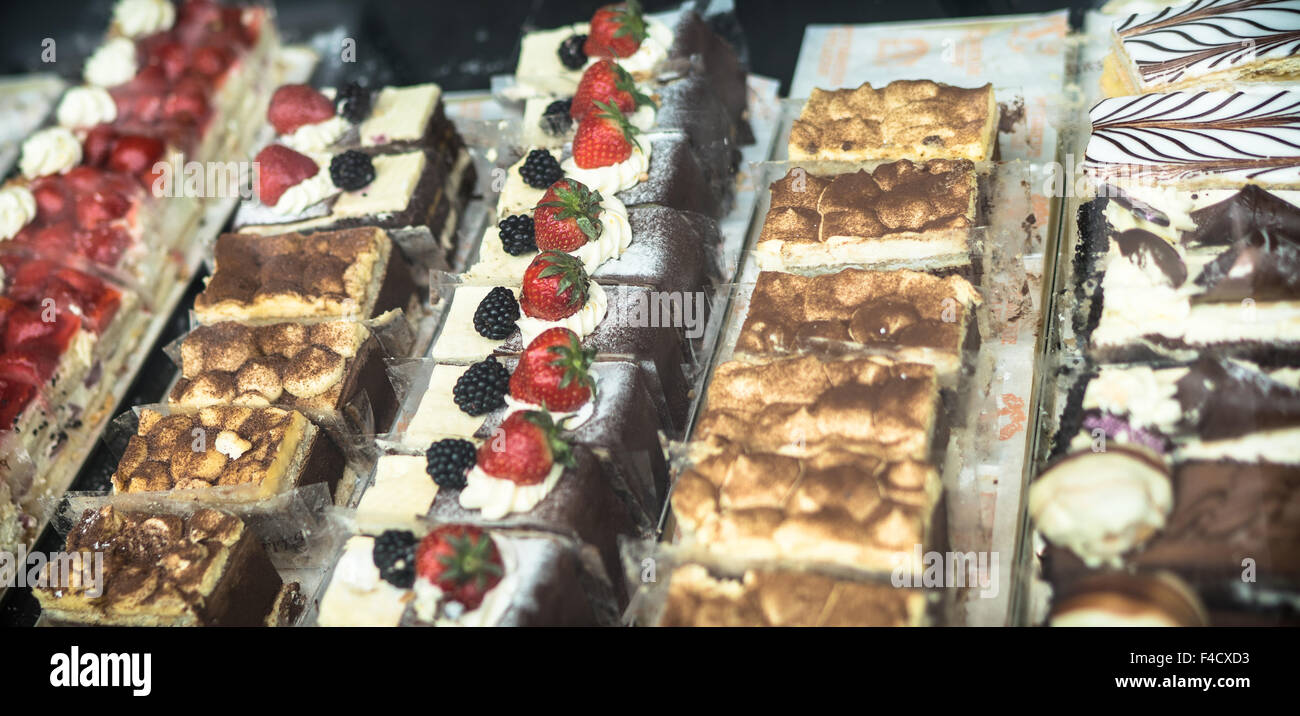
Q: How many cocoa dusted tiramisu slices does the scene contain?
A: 10